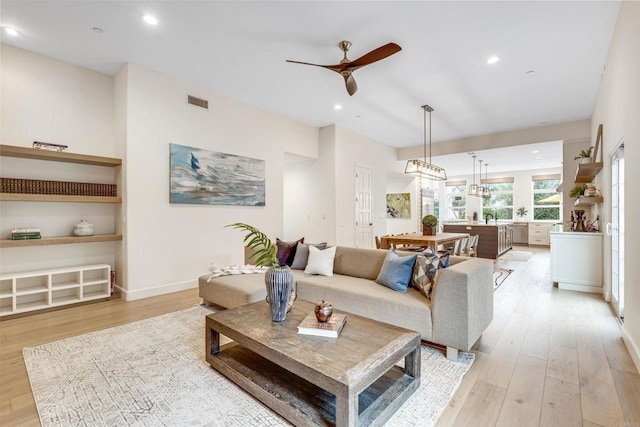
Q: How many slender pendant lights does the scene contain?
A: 3